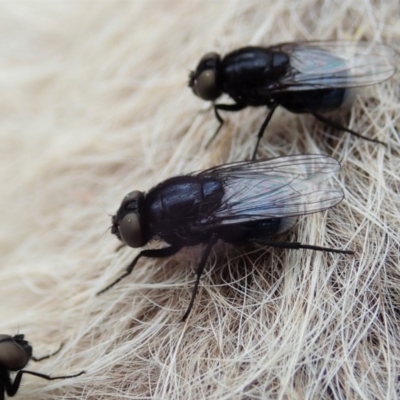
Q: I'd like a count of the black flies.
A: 3